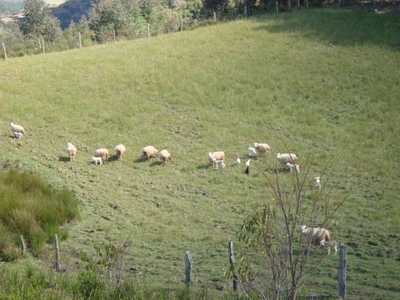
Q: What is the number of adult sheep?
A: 10